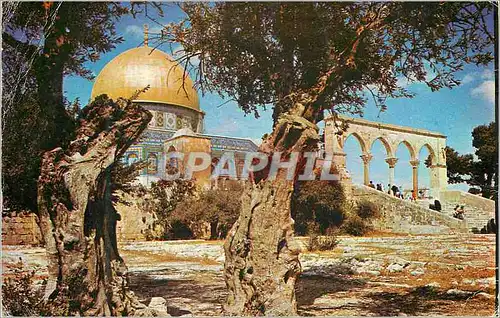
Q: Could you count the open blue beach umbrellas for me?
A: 0